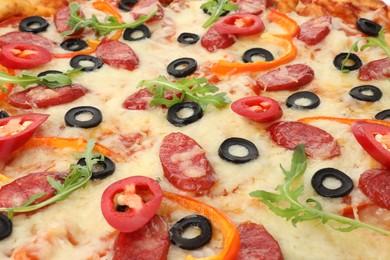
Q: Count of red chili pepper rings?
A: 6